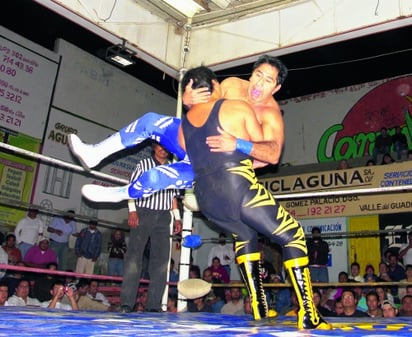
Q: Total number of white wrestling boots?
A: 2